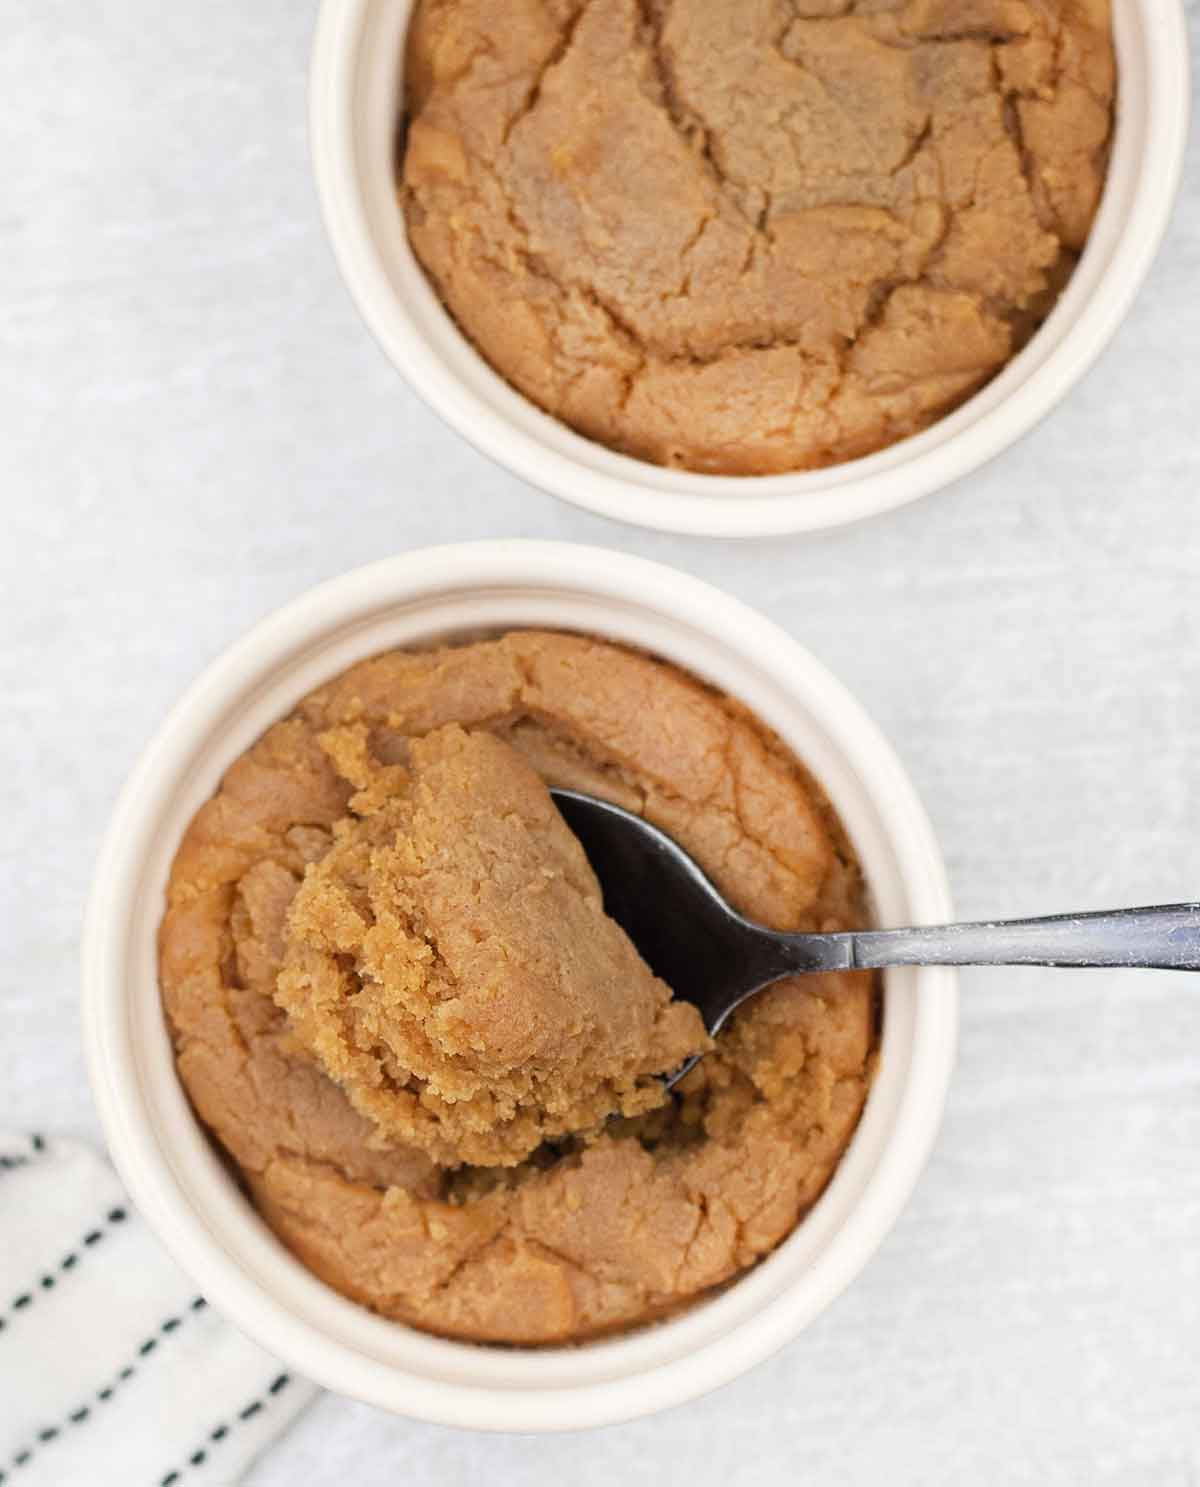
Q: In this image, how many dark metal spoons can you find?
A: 1